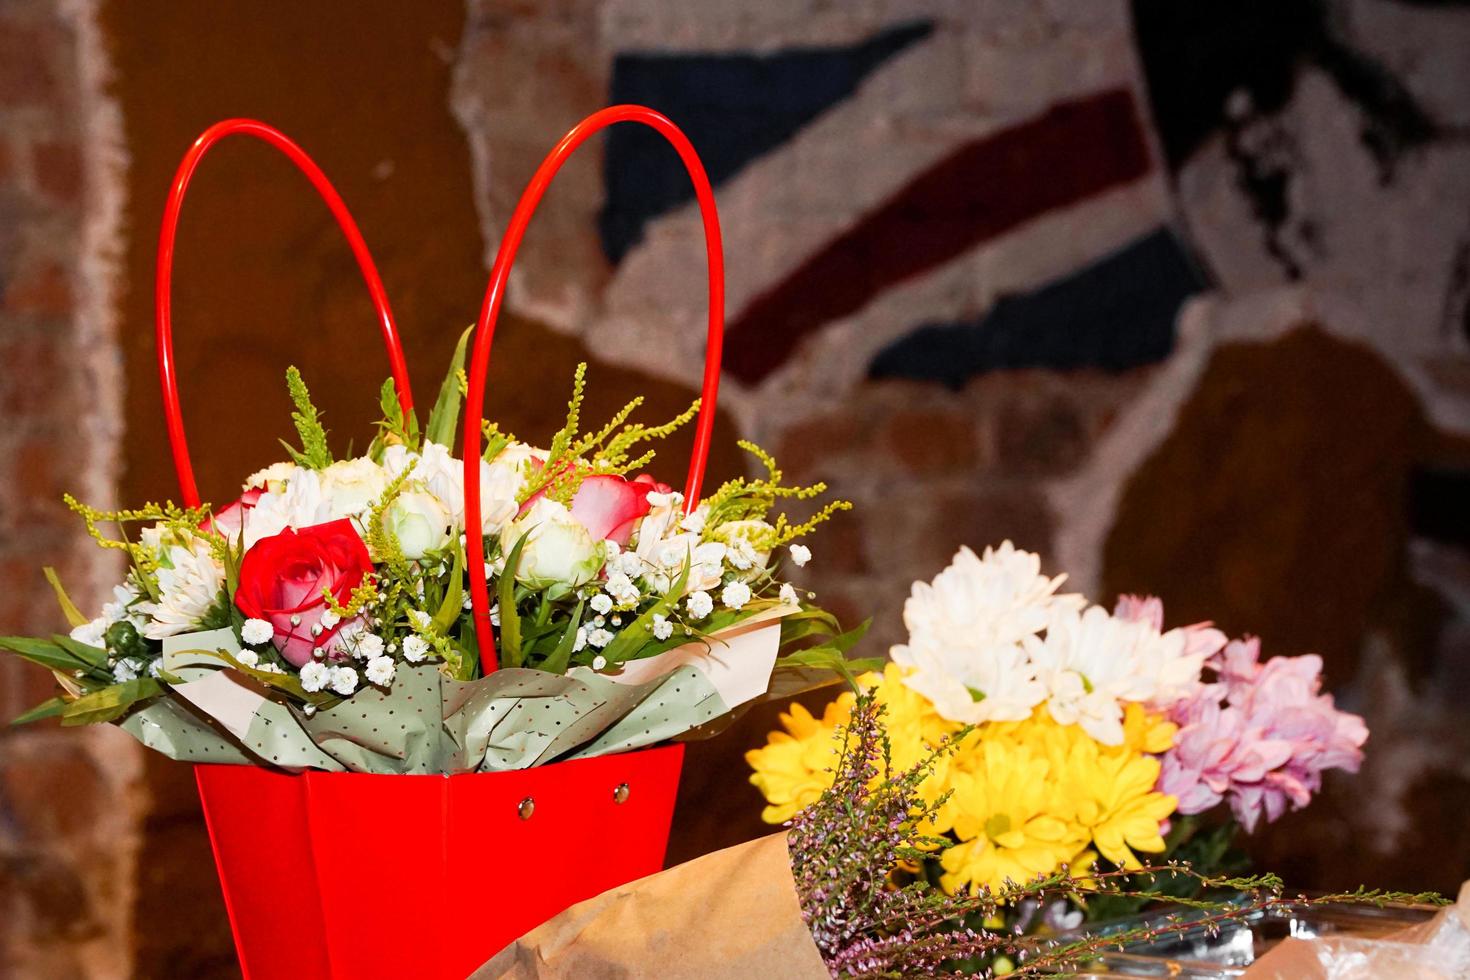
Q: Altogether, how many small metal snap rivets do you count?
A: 2